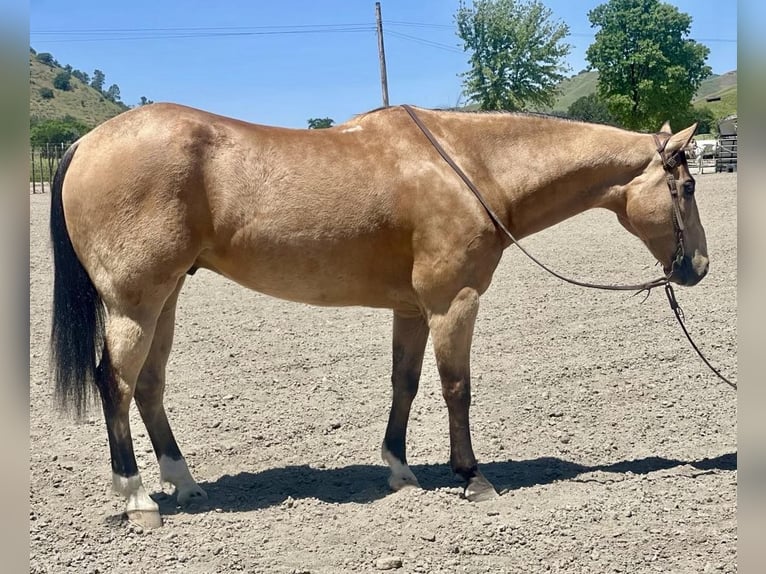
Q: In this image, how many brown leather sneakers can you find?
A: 0